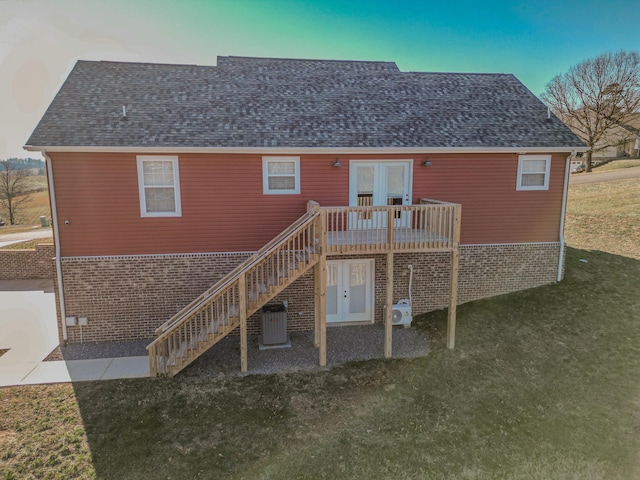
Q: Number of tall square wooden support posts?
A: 5